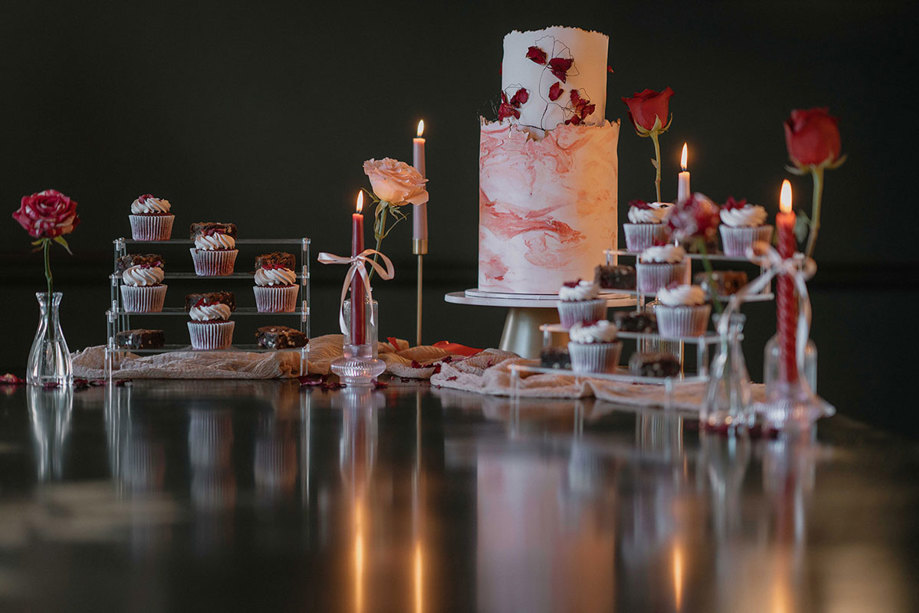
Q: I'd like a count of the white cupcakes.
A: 11